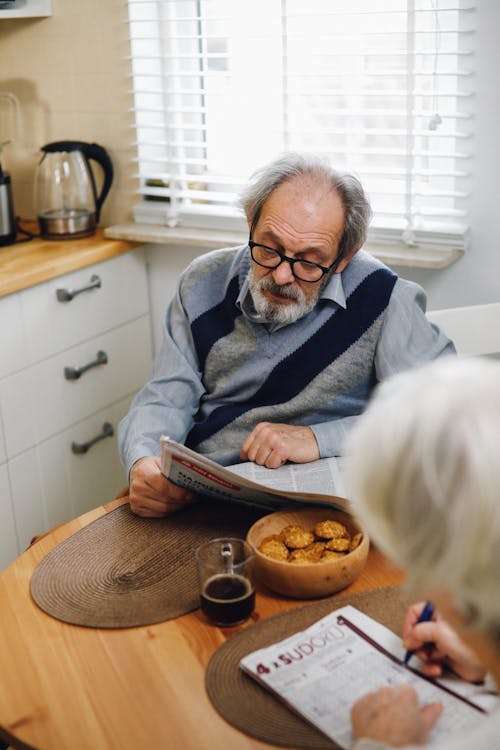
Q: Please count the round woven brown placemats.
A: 2